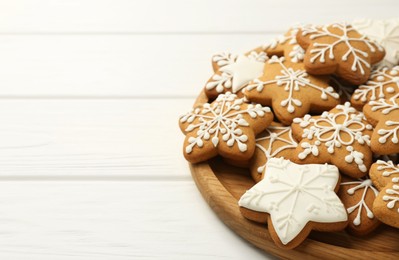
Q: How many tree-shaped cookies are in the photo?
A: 0